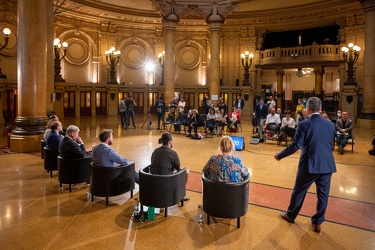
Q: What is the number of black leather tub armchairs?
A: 6